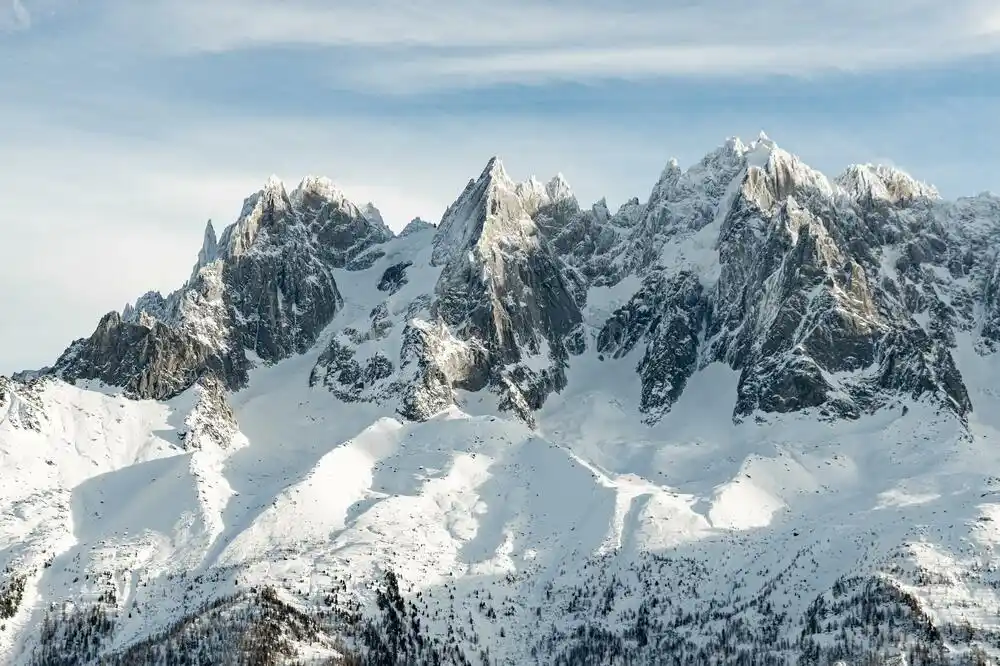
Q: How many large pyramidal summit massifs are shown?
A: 3